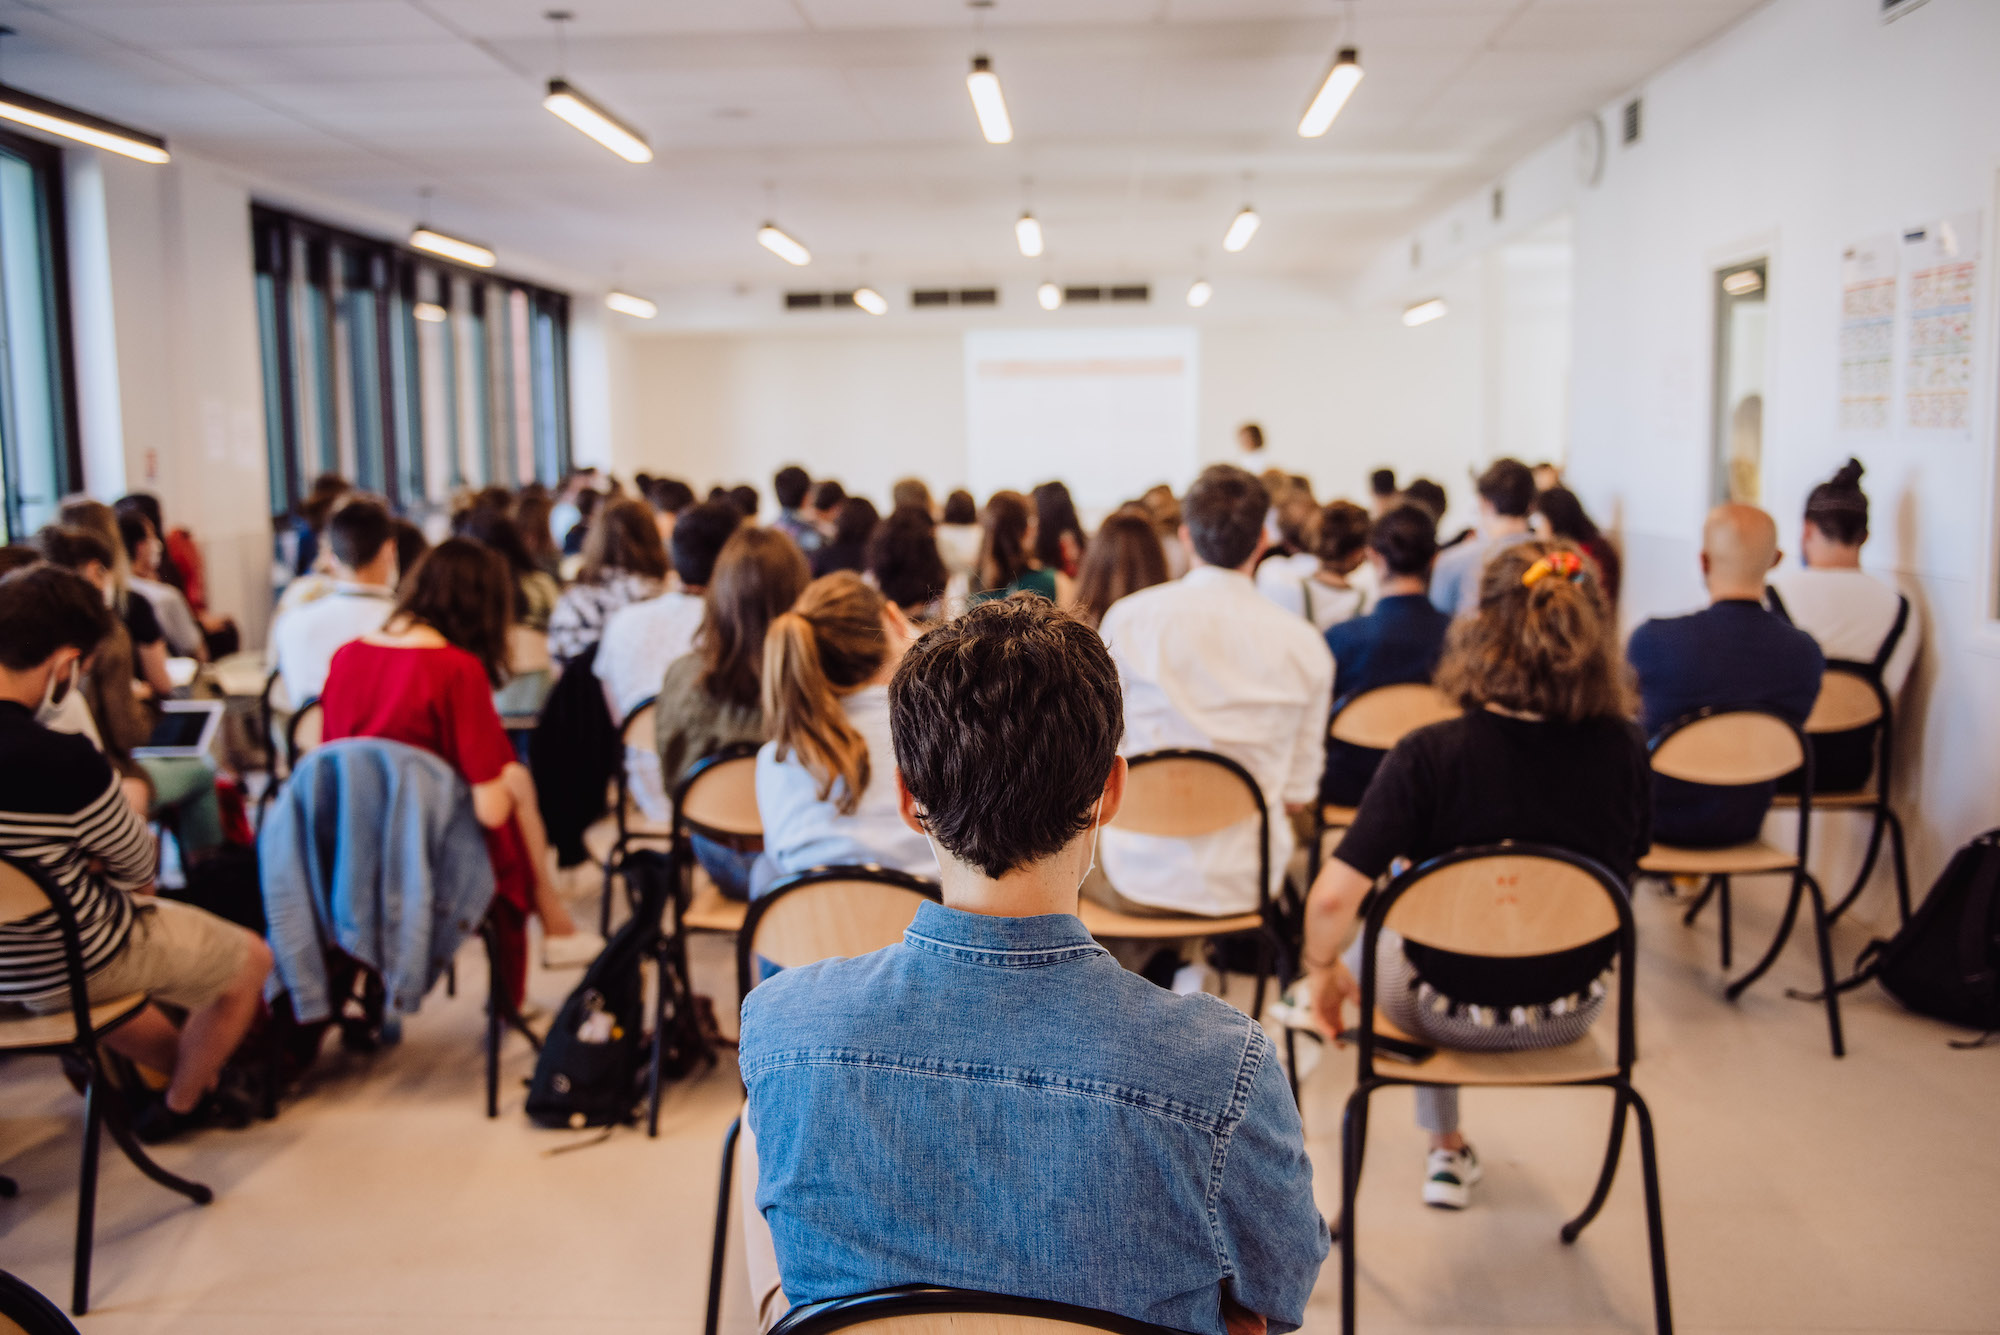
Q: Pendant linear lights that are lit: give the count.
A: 13